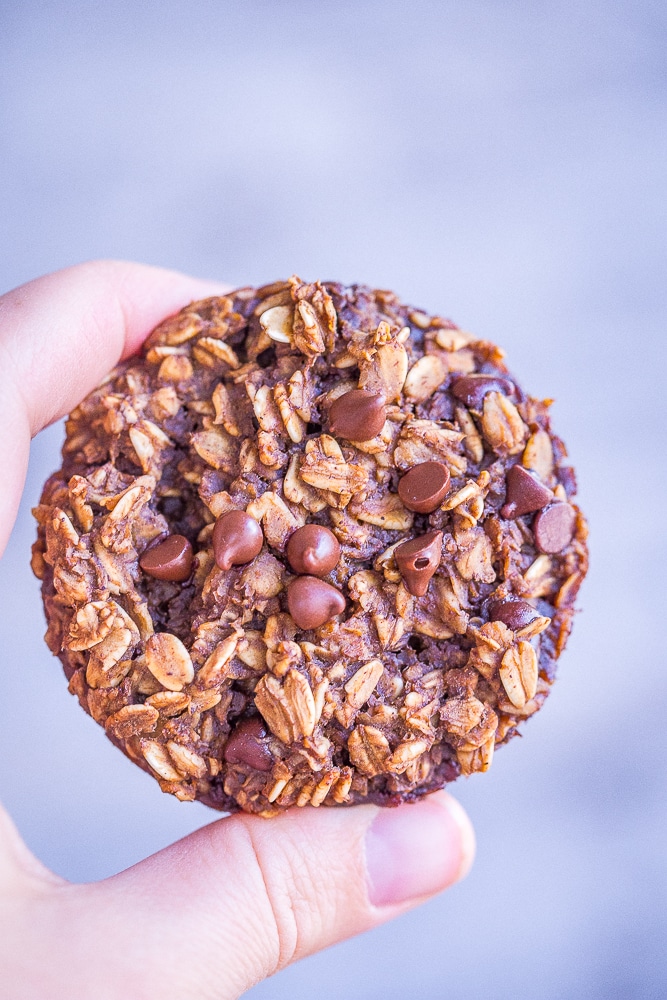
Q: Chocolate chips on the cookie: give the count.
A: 12